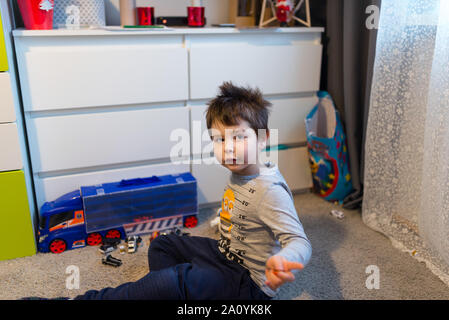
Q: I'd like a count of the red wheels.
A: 4